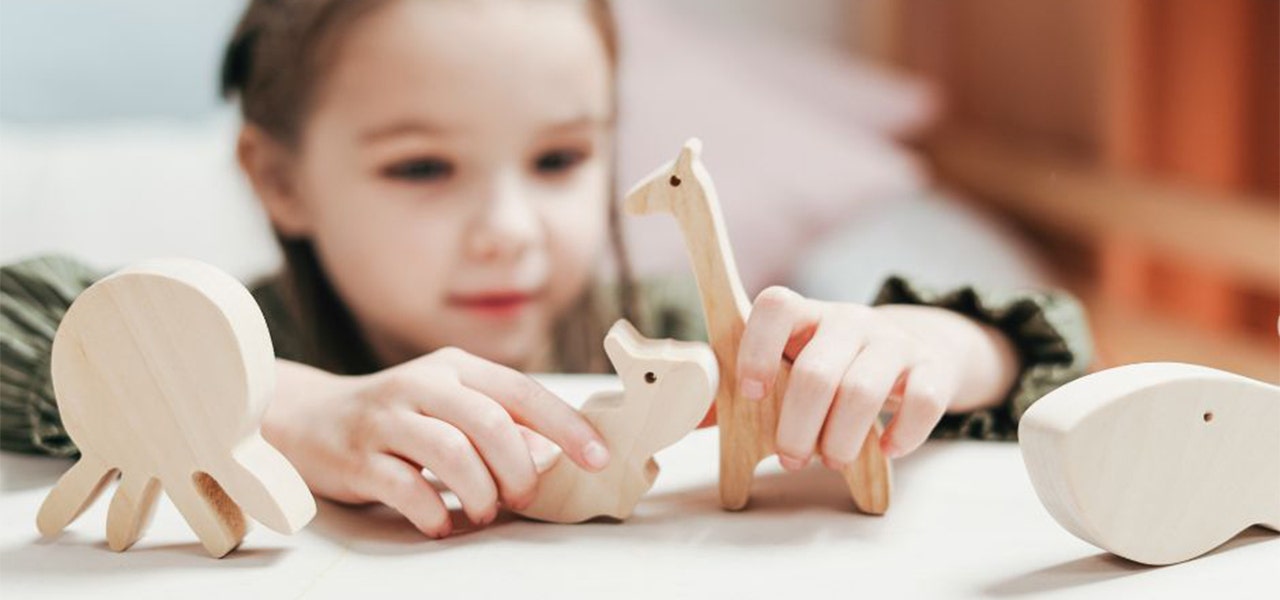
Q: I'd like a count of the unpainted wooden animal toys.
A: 4